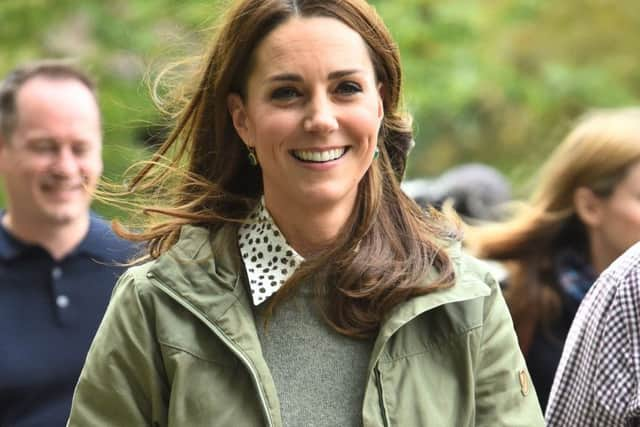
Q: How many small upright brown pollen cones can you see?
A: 0